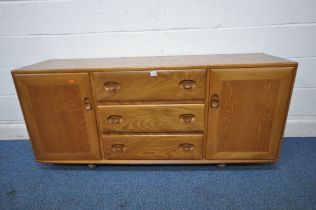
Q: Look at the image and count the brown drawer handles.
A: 6